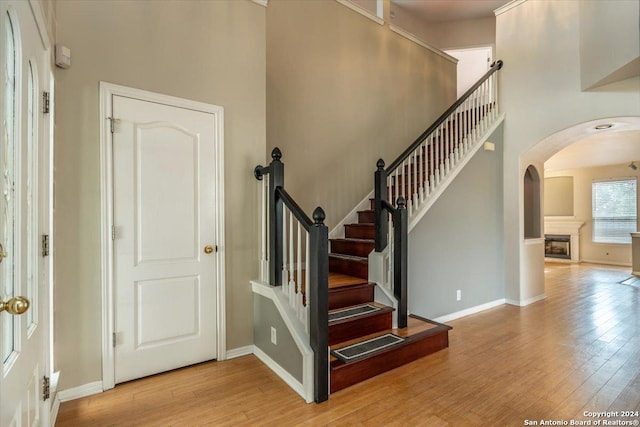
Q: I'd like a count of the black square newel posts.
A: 4